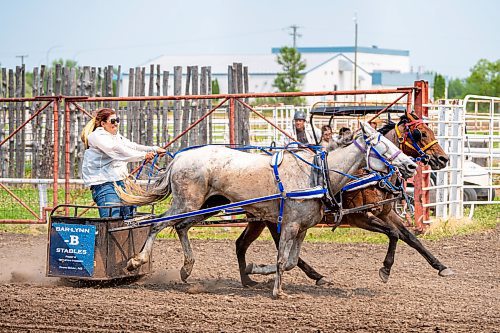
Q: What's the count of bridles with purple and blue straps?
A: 1